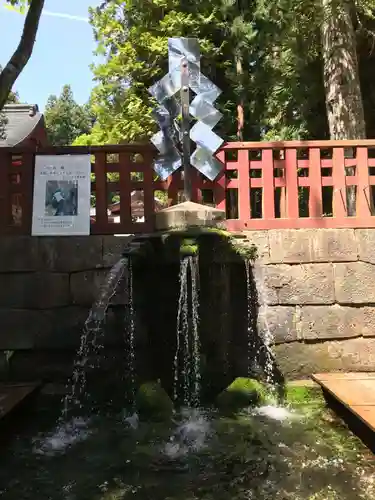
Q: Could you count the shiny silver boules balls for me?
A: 0